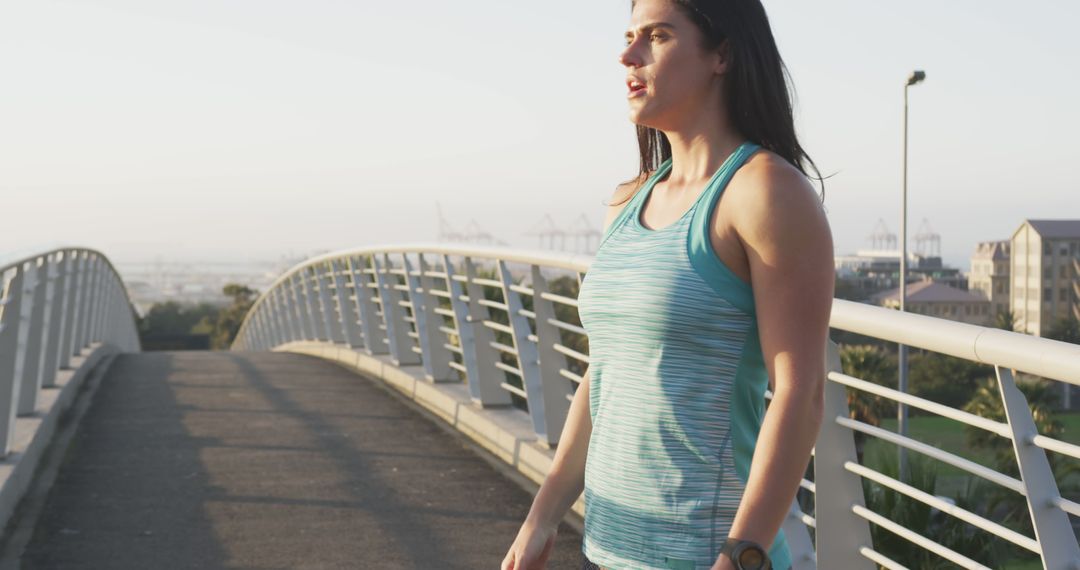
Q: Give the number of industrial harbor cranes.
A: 6